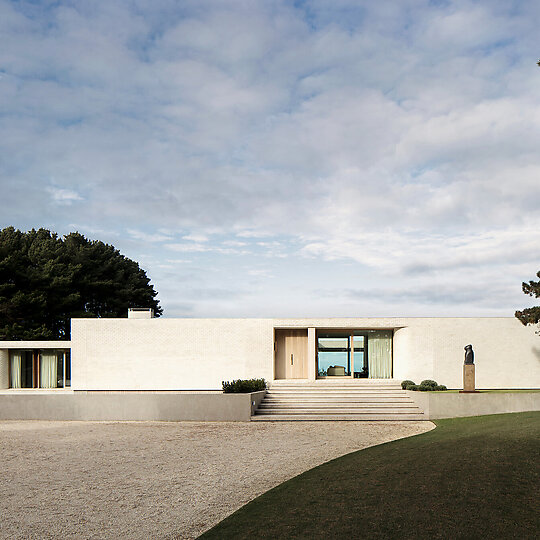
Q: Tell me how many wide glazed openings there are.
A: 2